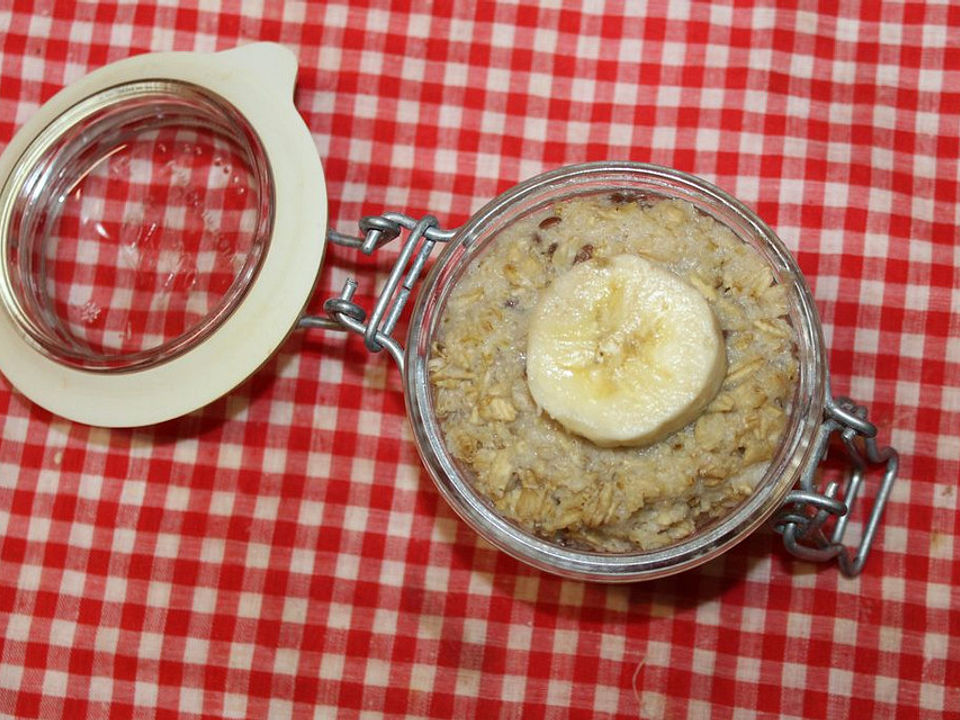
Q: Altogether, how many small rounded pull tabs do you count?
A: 1